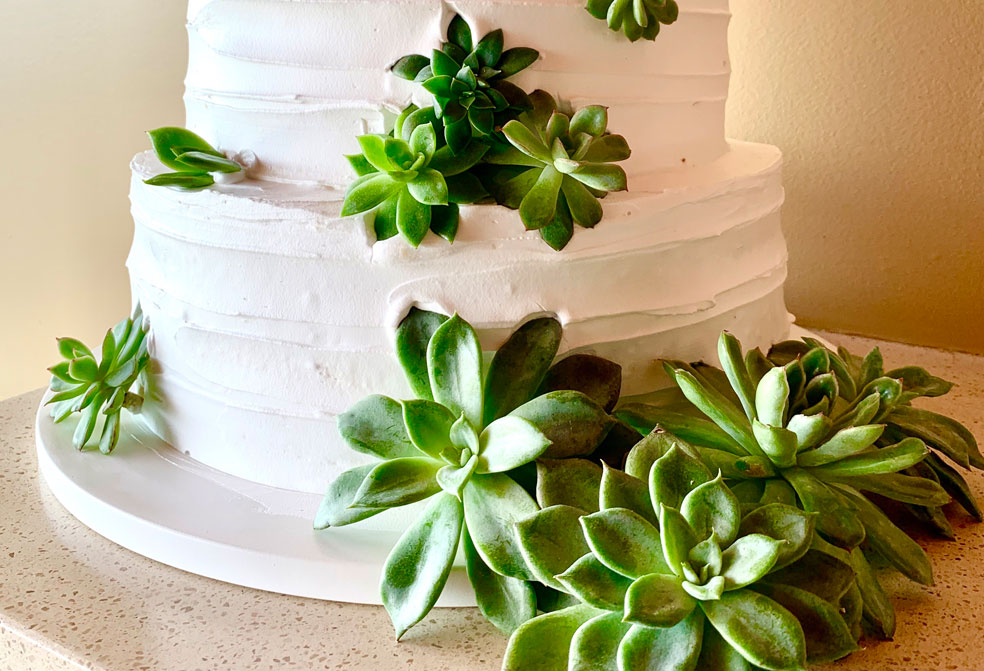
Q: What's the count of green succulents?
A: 9